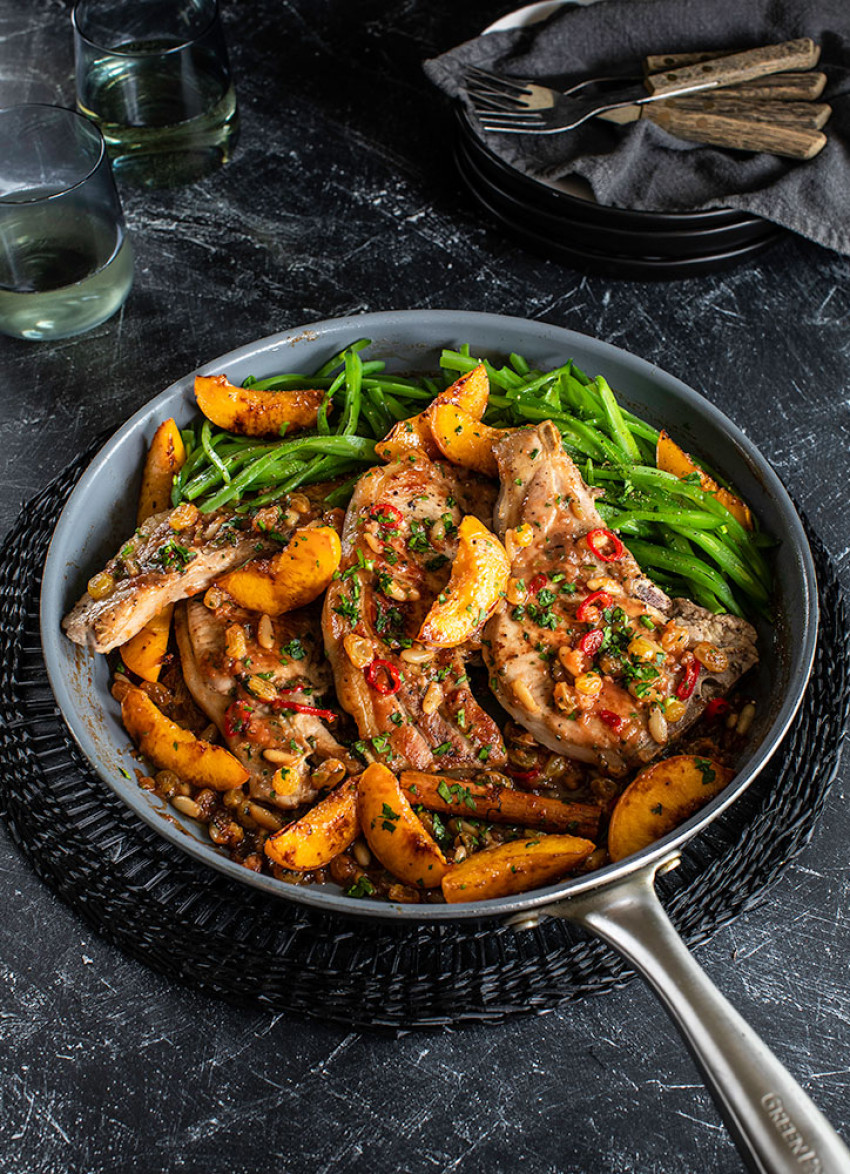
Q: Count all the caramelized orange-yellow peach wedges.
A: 13